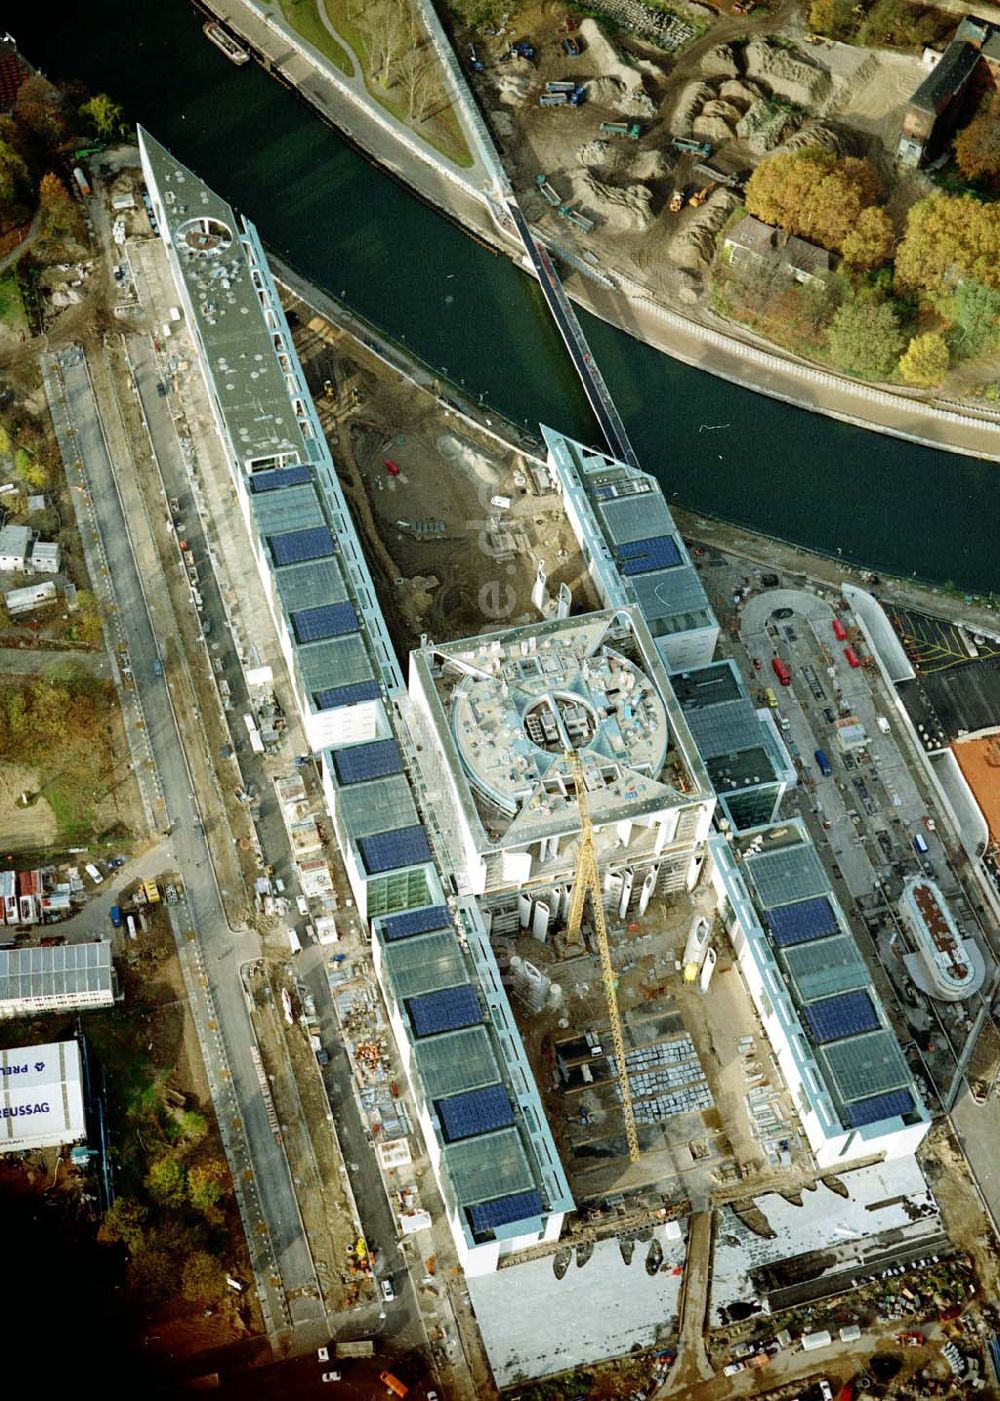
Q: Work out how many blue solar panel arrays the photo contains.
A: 14